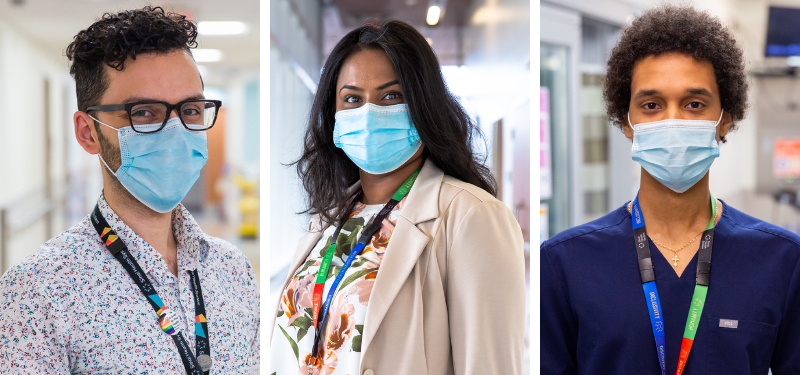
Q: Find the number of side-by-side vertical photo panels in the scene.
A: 3